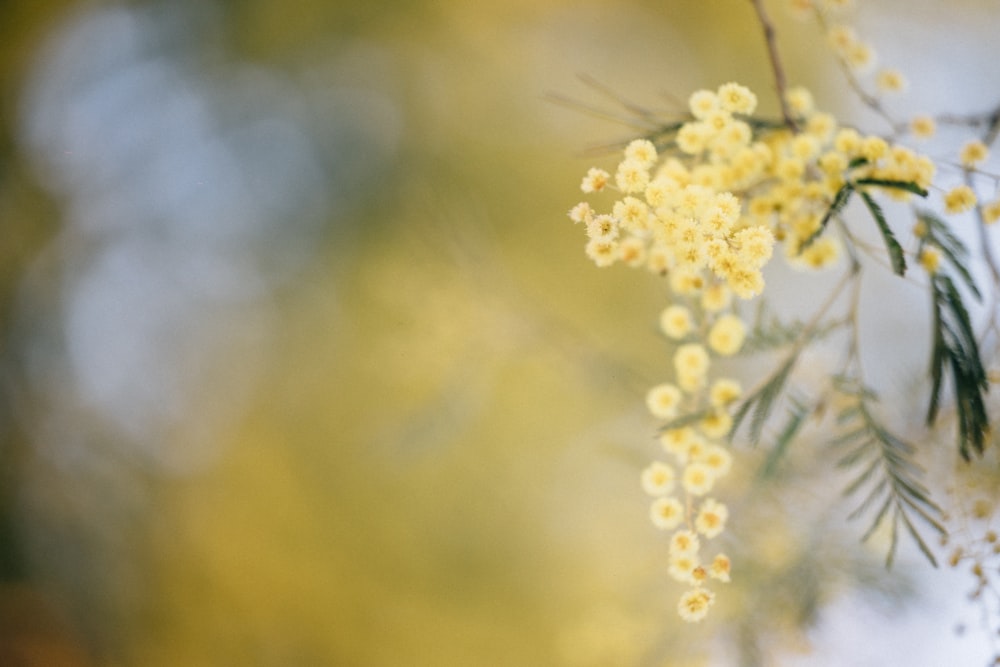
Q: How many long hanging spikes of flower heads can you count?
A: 1